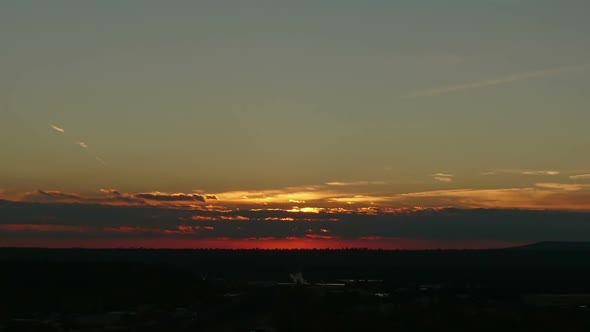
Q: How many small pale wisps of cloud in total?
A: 3